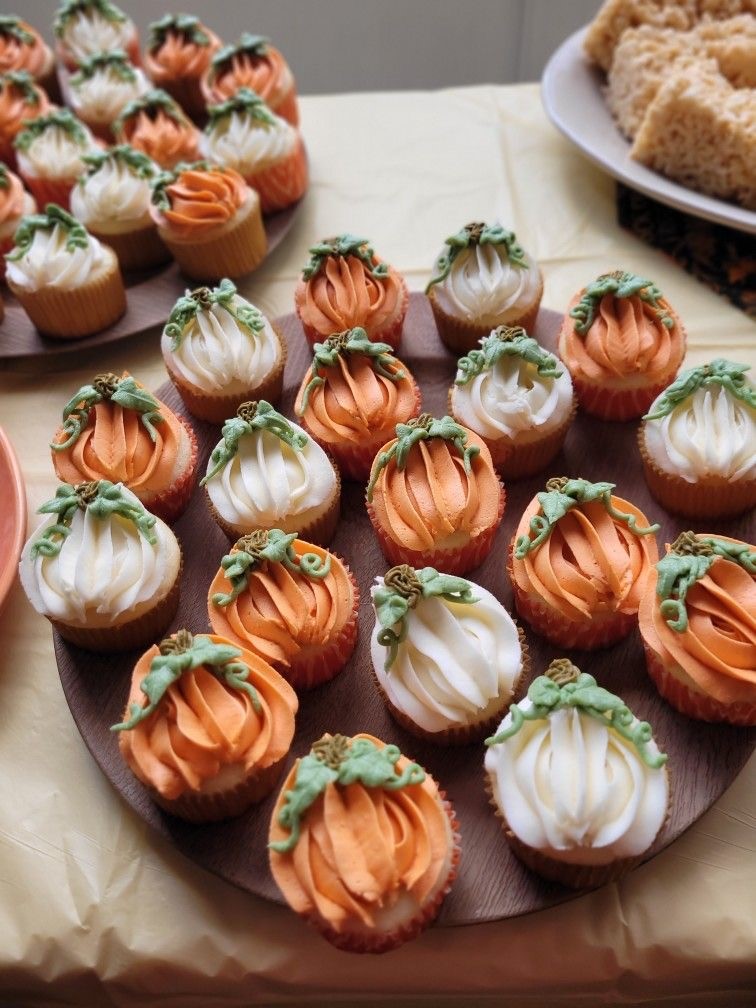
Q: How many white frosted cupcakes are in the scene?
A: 14